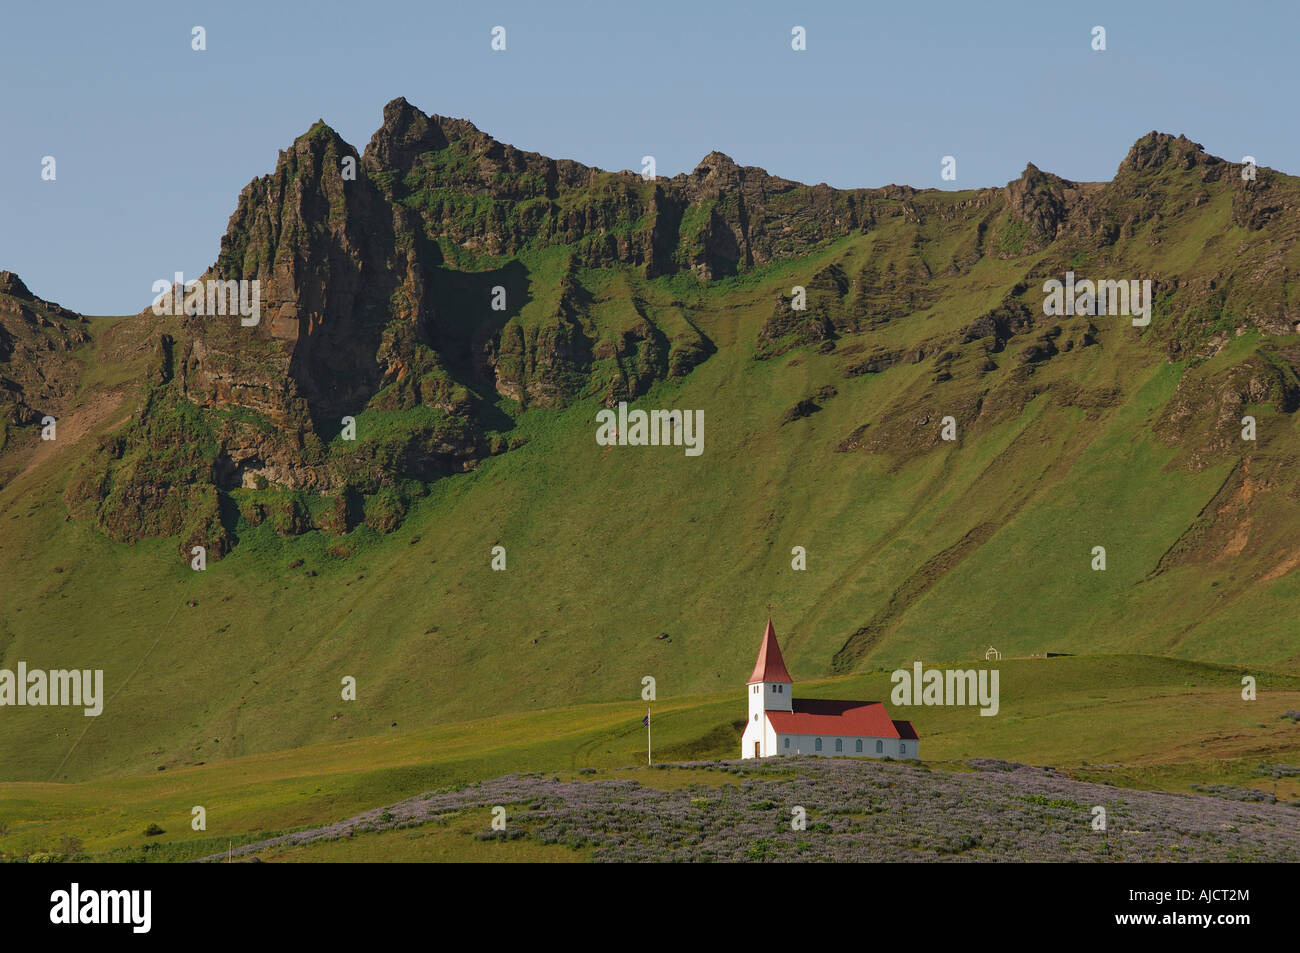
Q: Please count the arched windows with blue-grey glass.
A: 6